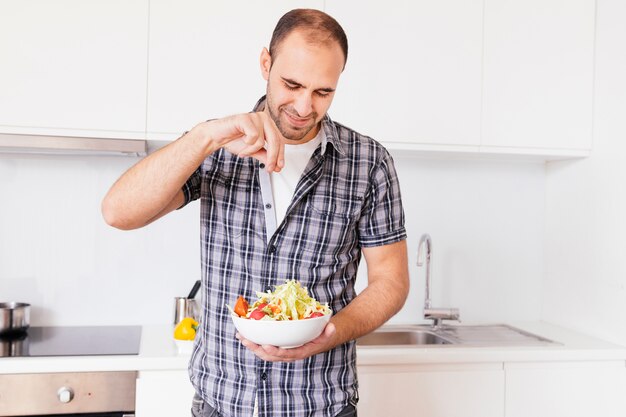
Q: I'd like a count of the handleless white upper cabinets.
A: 4